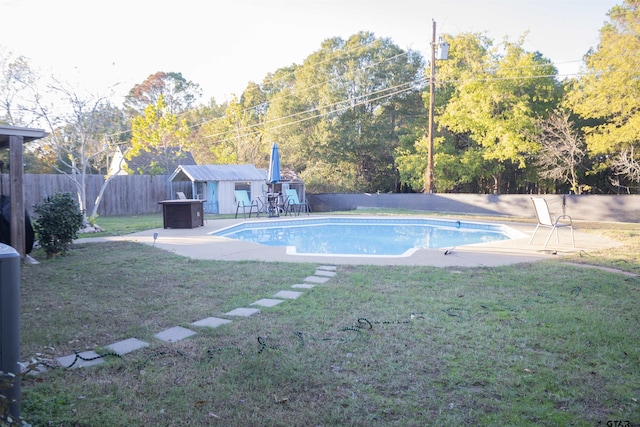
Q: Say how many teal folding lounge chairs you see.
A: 2